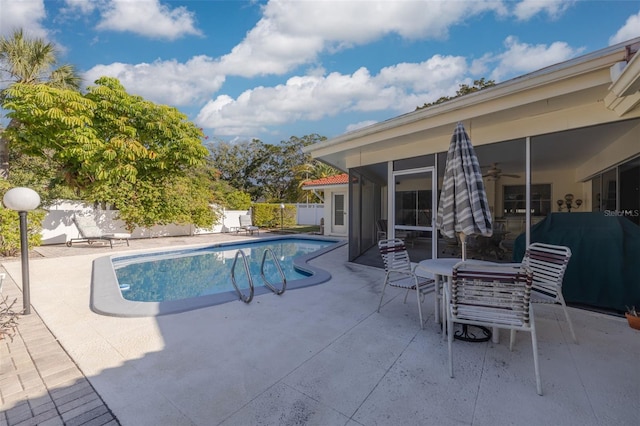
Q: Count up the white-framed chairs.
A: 3